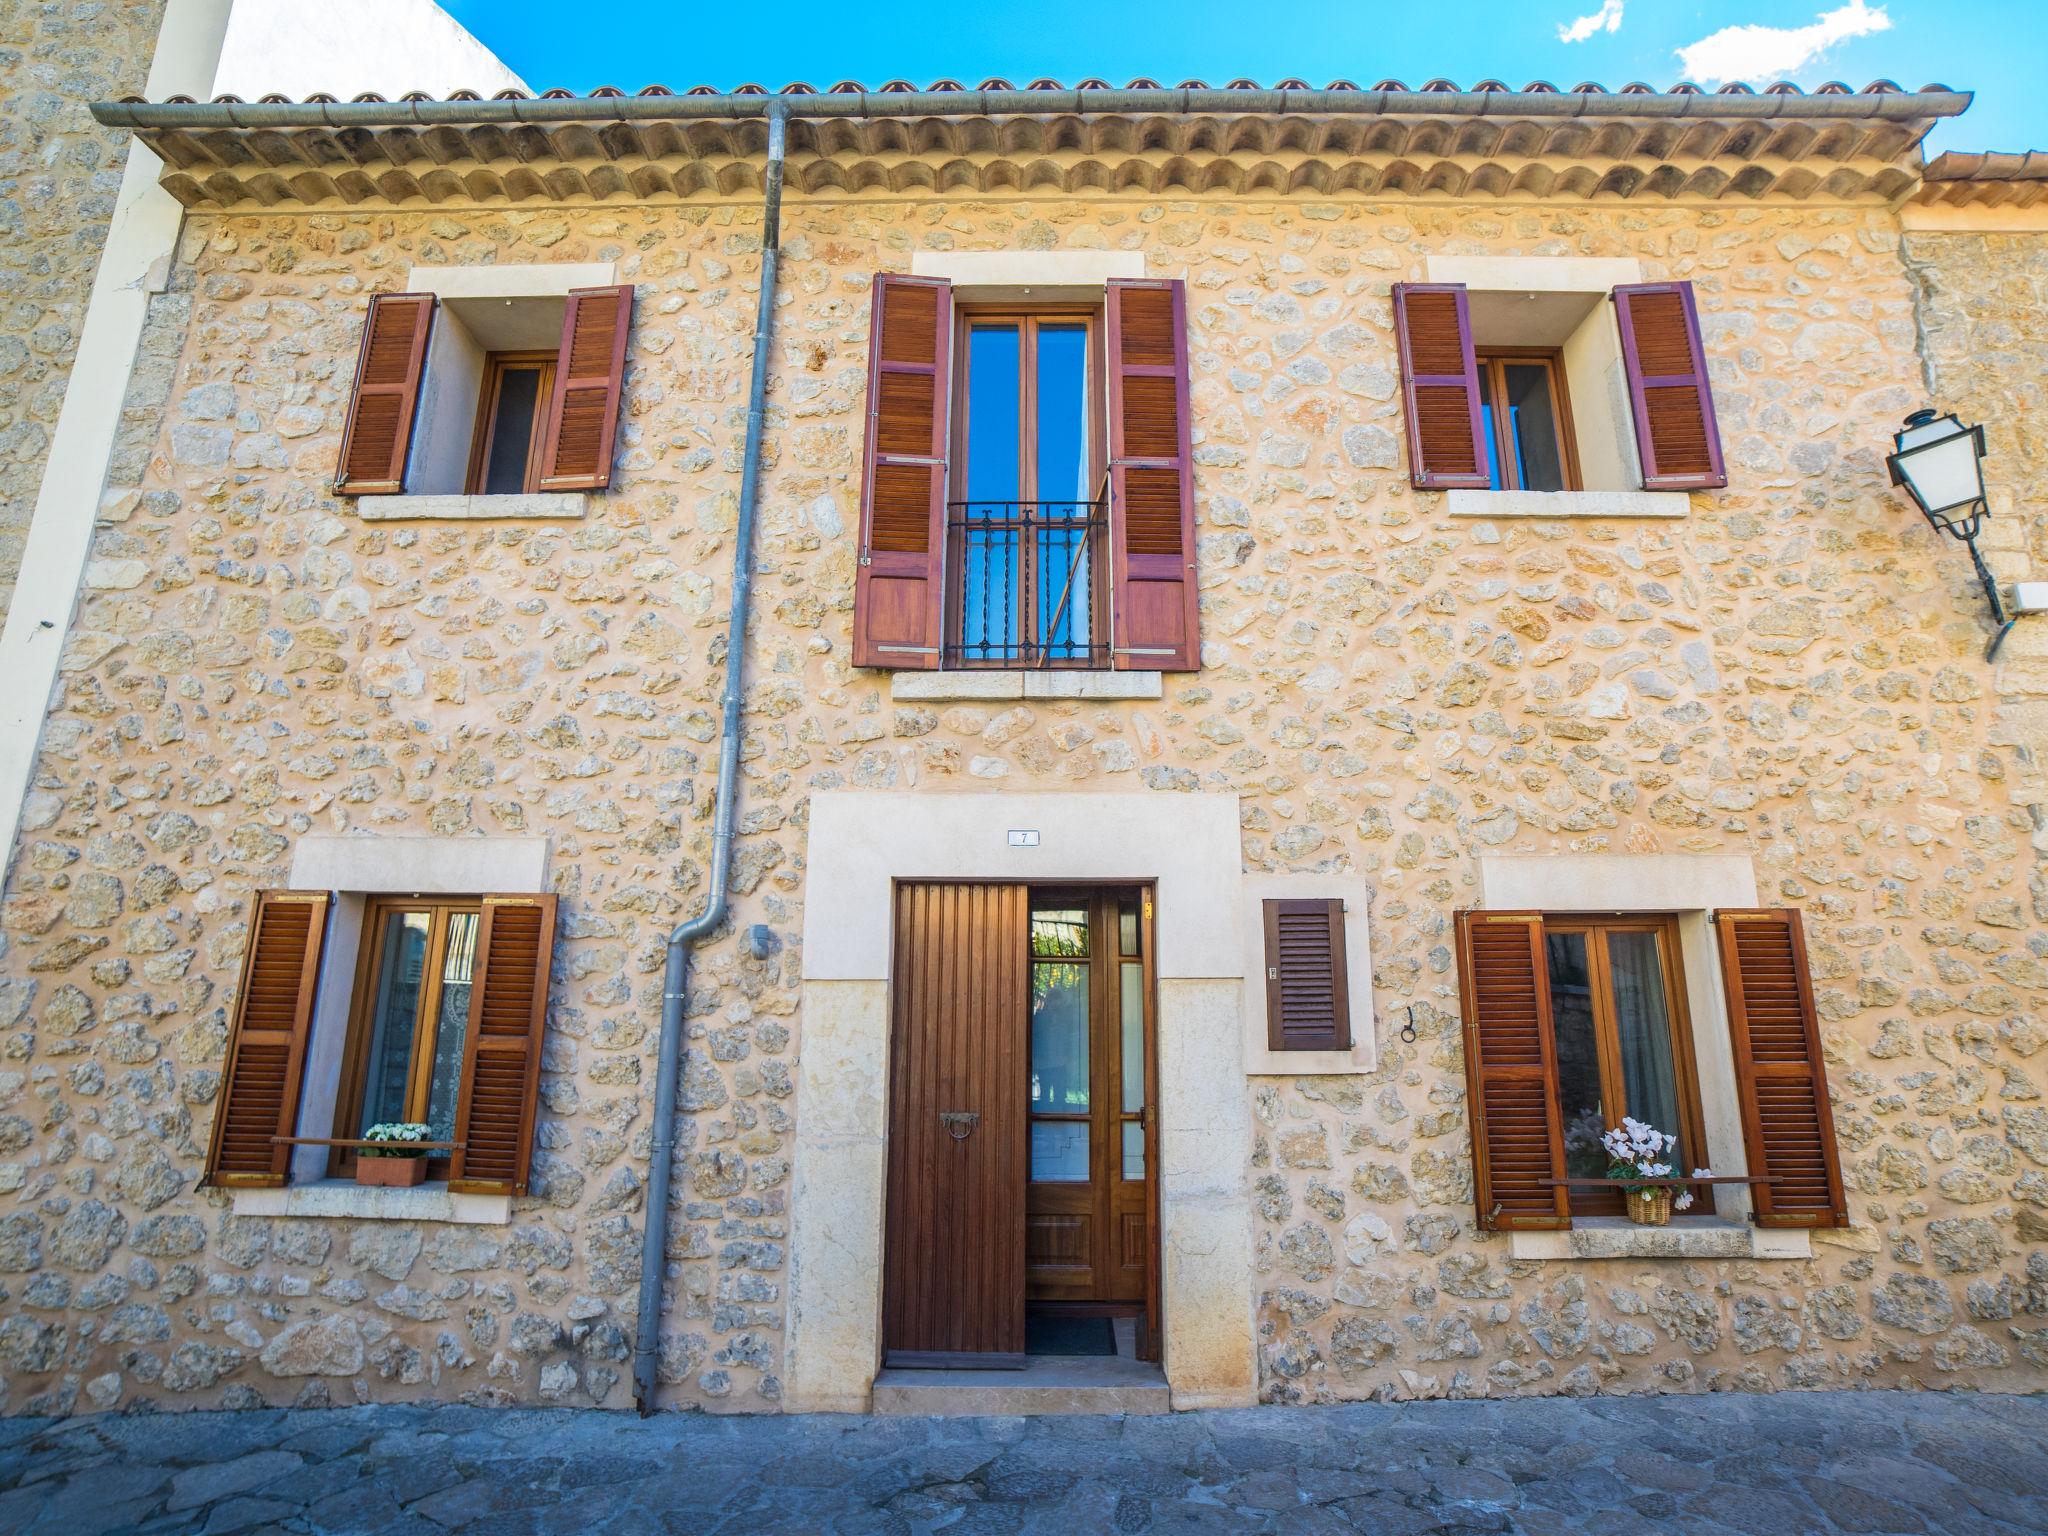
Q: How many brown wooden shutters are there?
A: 11